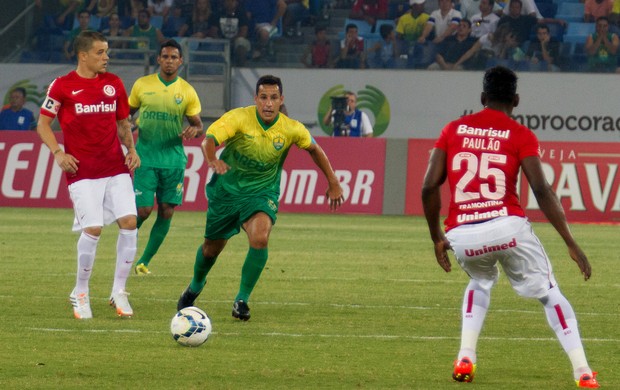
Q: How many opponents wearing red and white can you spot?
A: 2